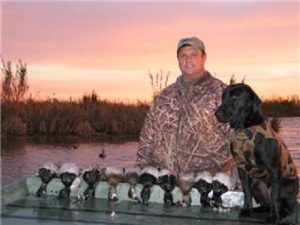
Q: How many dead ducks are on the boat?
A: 10